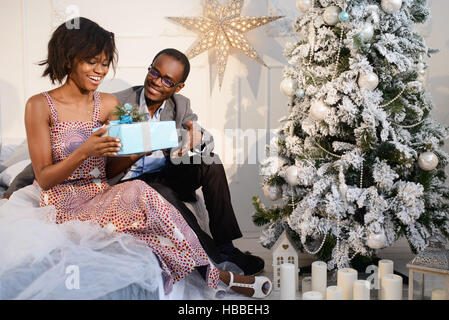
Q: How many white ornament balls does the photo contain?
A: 11